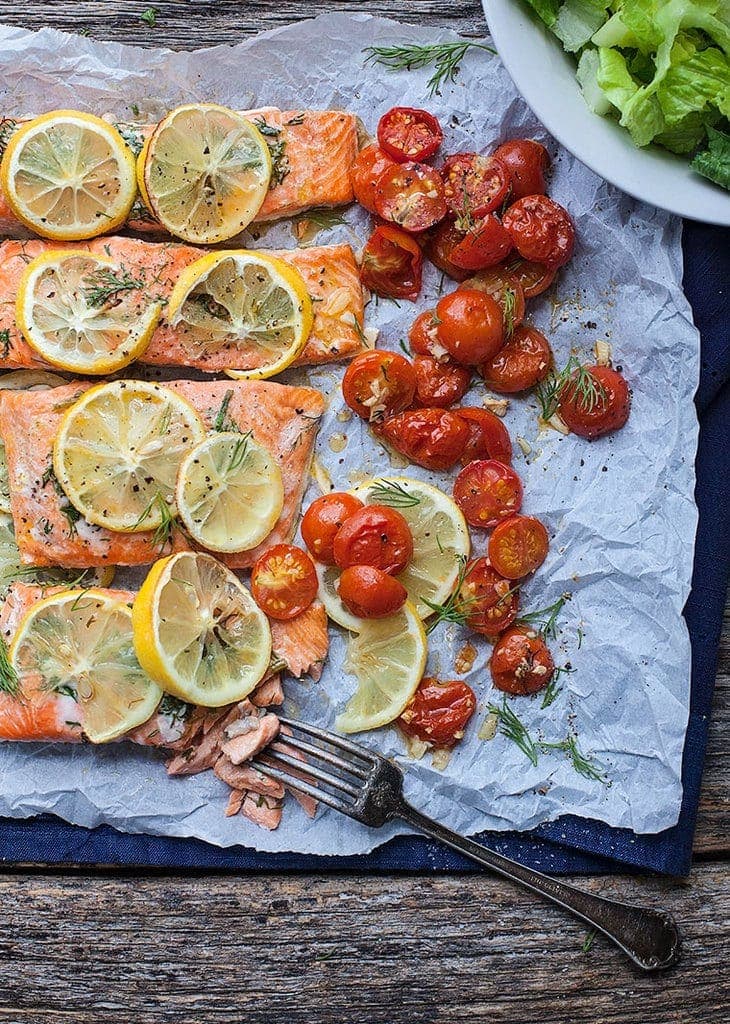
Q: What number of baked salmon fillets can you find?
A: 4